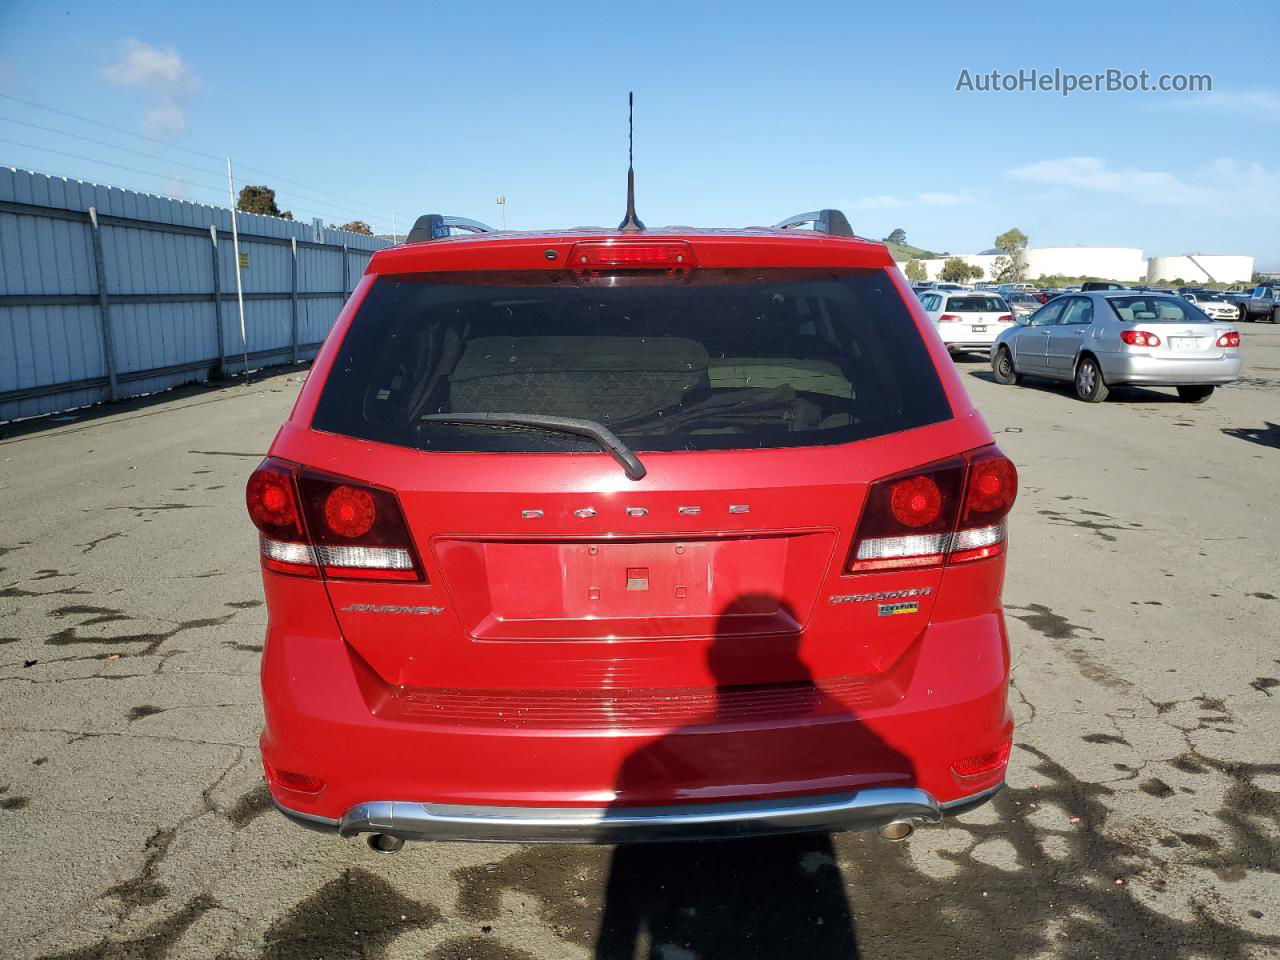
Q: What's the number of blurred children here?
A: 0